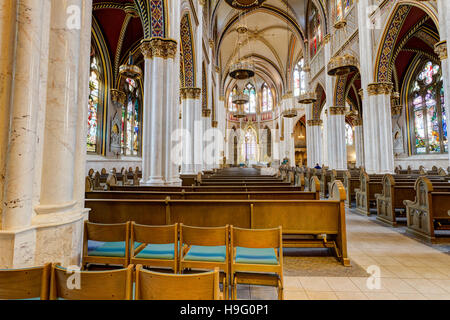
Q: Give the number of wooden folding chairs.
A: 7